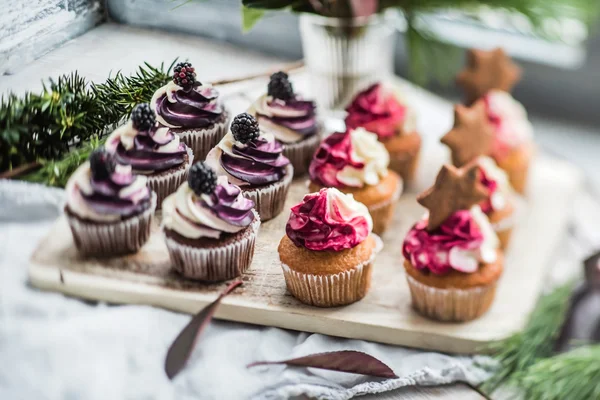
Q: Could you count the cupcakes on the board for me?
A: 12